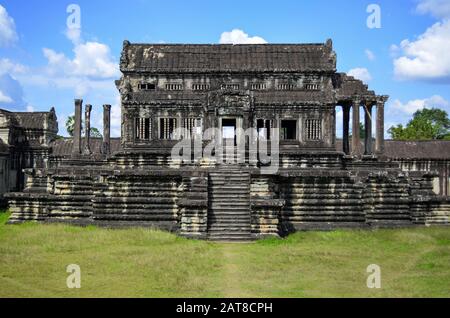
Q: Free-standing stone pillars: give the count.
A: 3